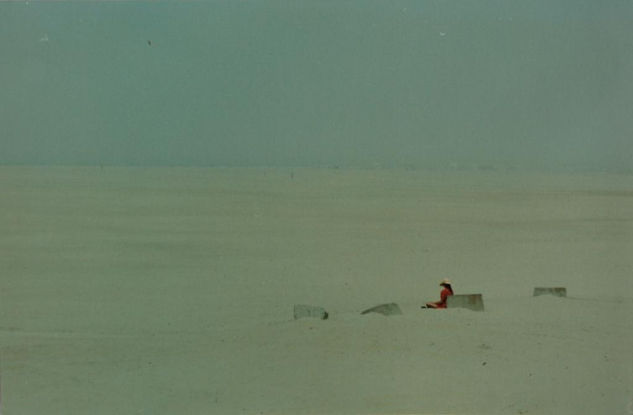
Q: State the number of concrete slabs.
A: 4